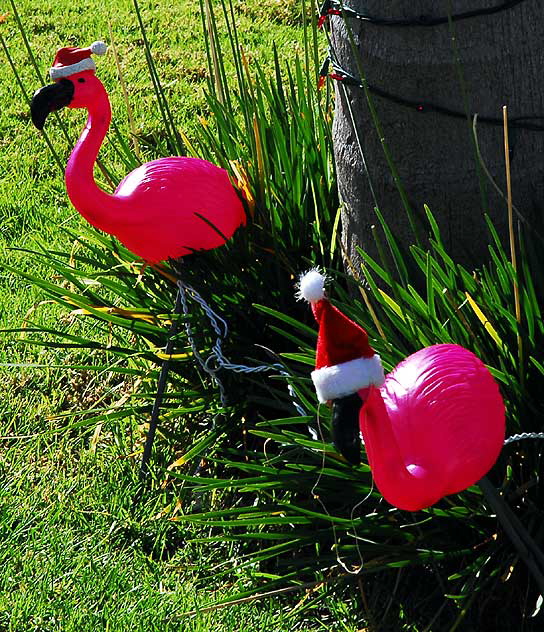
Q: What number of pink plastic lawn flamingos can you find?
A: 2